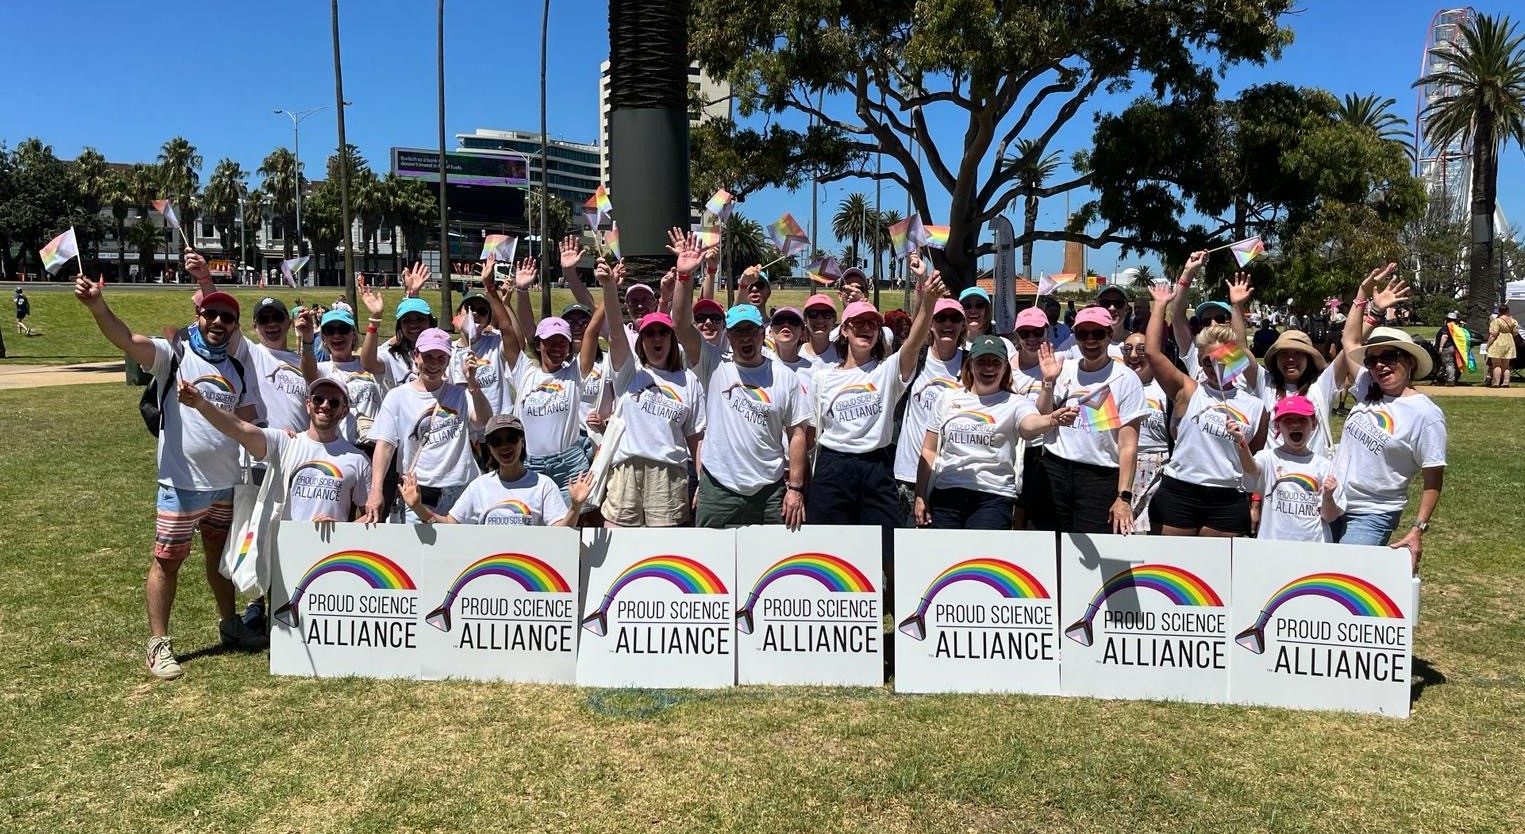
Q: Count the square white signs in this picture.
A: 7